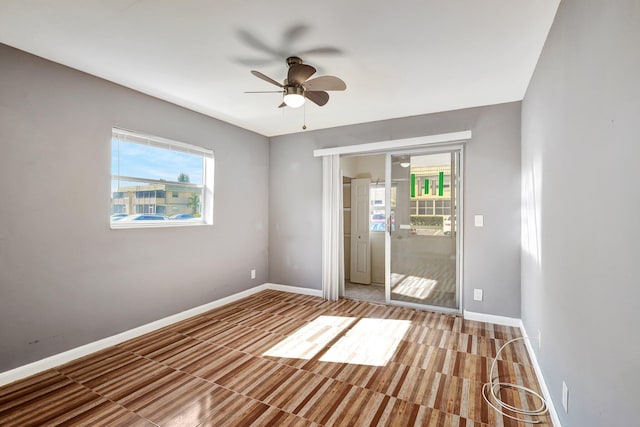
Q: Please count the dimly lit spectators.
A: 0